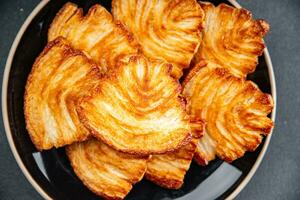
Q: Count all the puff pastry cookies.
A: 8